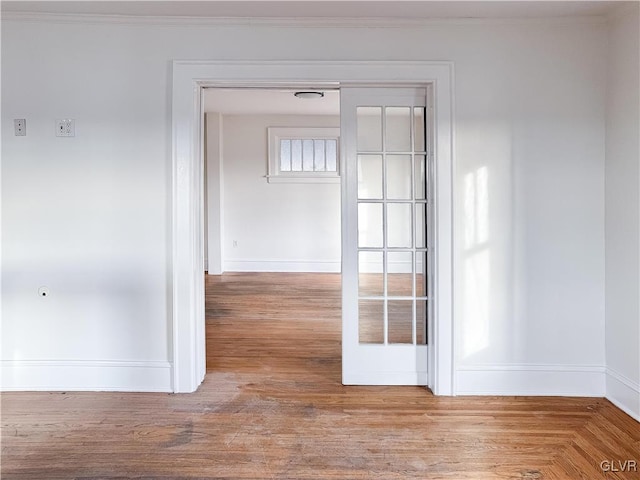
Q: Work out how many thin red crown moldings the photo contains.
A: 0